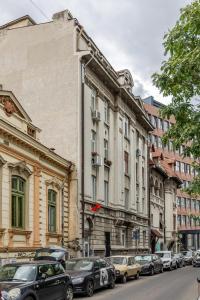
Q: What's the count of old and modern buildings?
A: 4